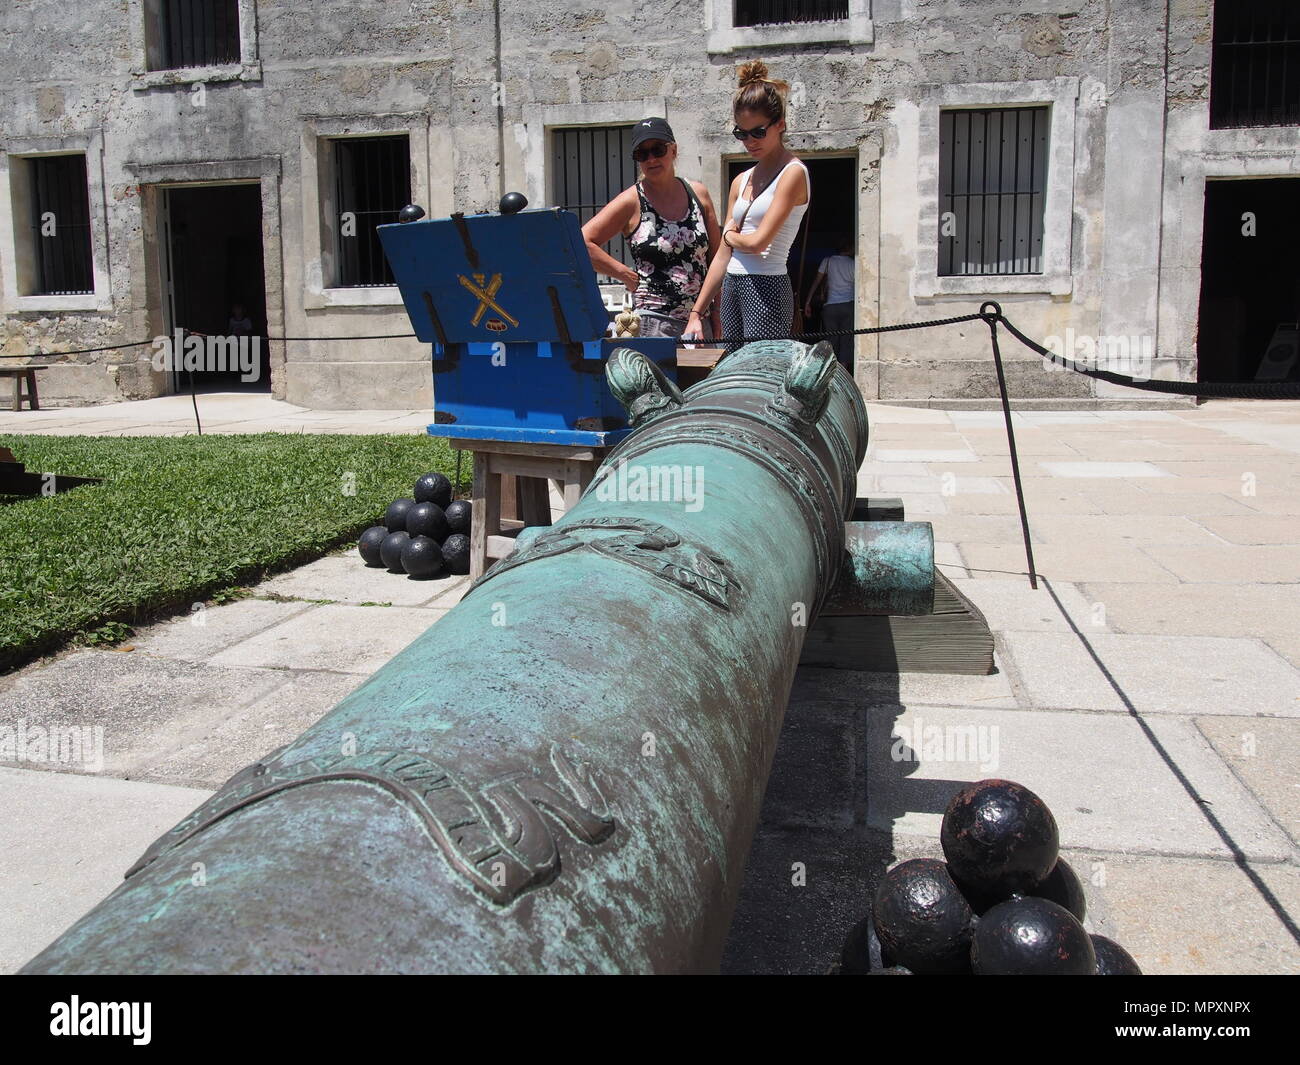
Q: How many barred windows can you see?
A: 7